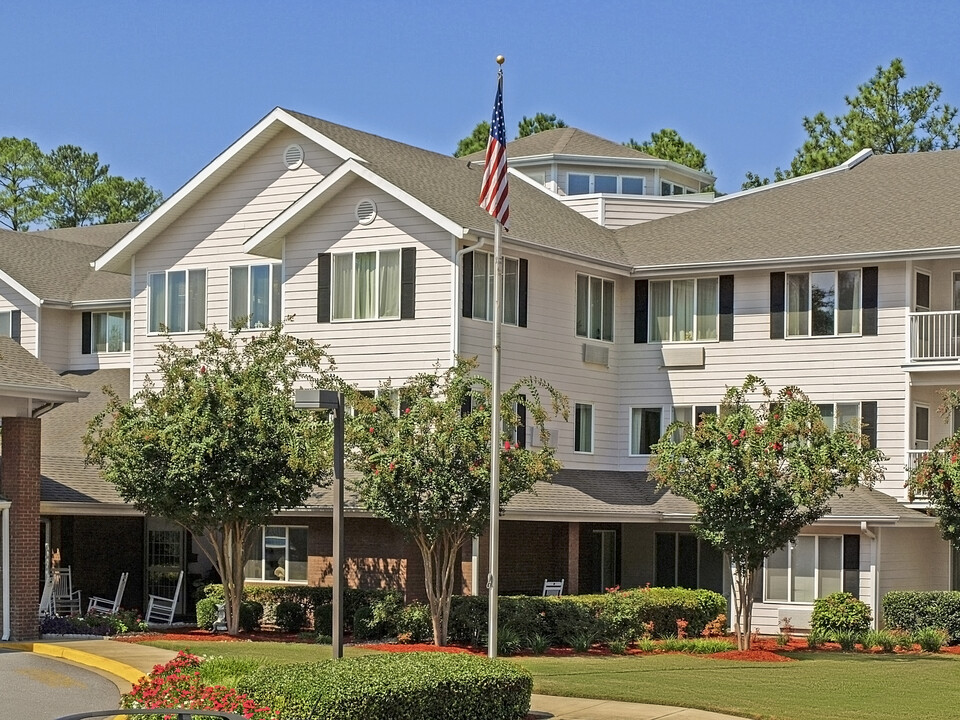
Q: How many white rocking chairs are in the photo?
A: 5